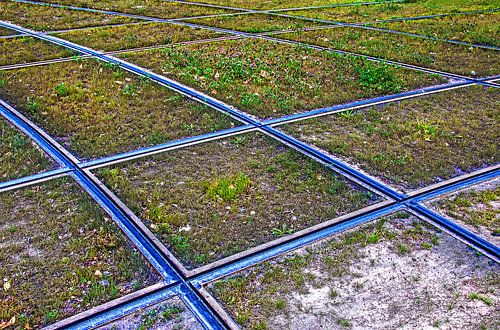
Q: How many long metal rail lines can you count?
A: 8